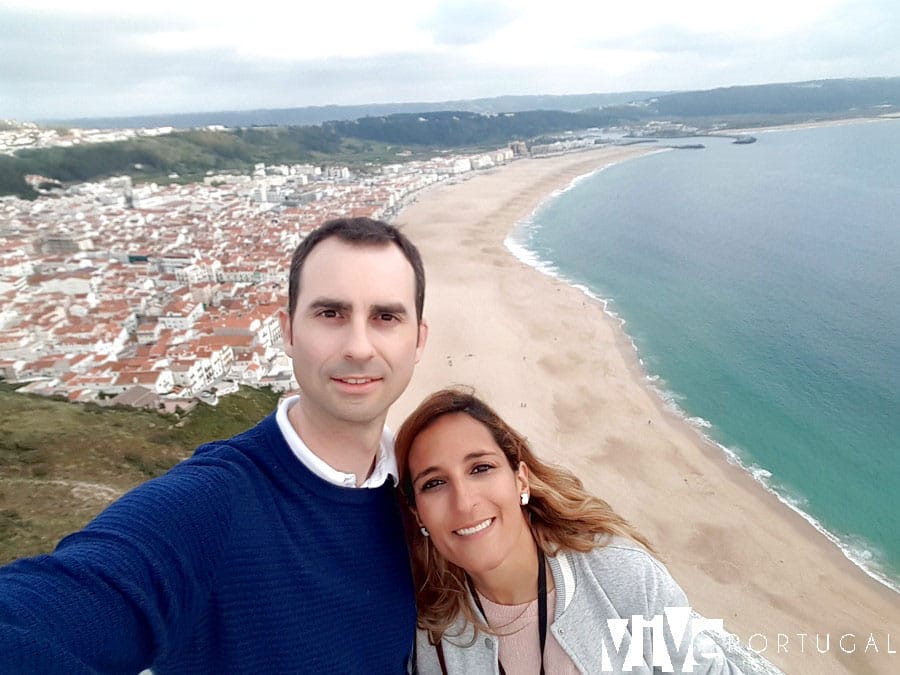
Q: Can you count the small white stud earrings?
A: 2